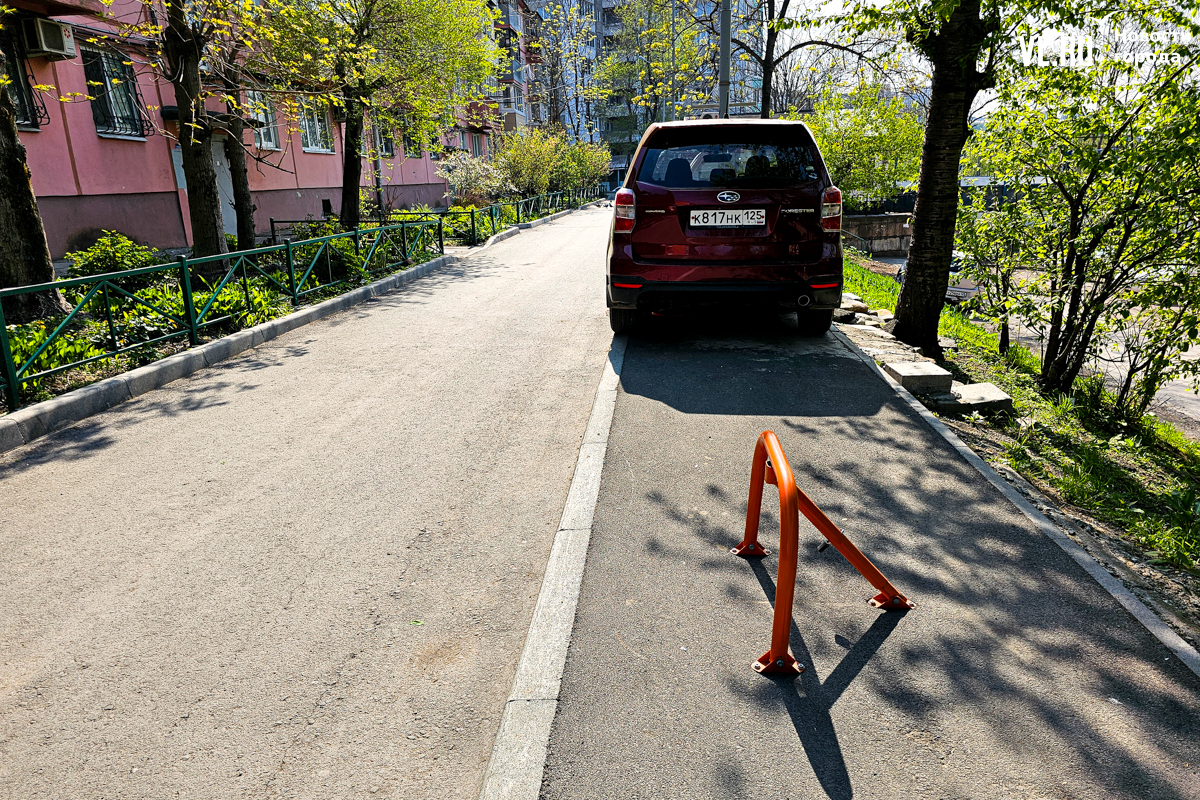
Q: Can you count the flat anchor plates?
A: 3